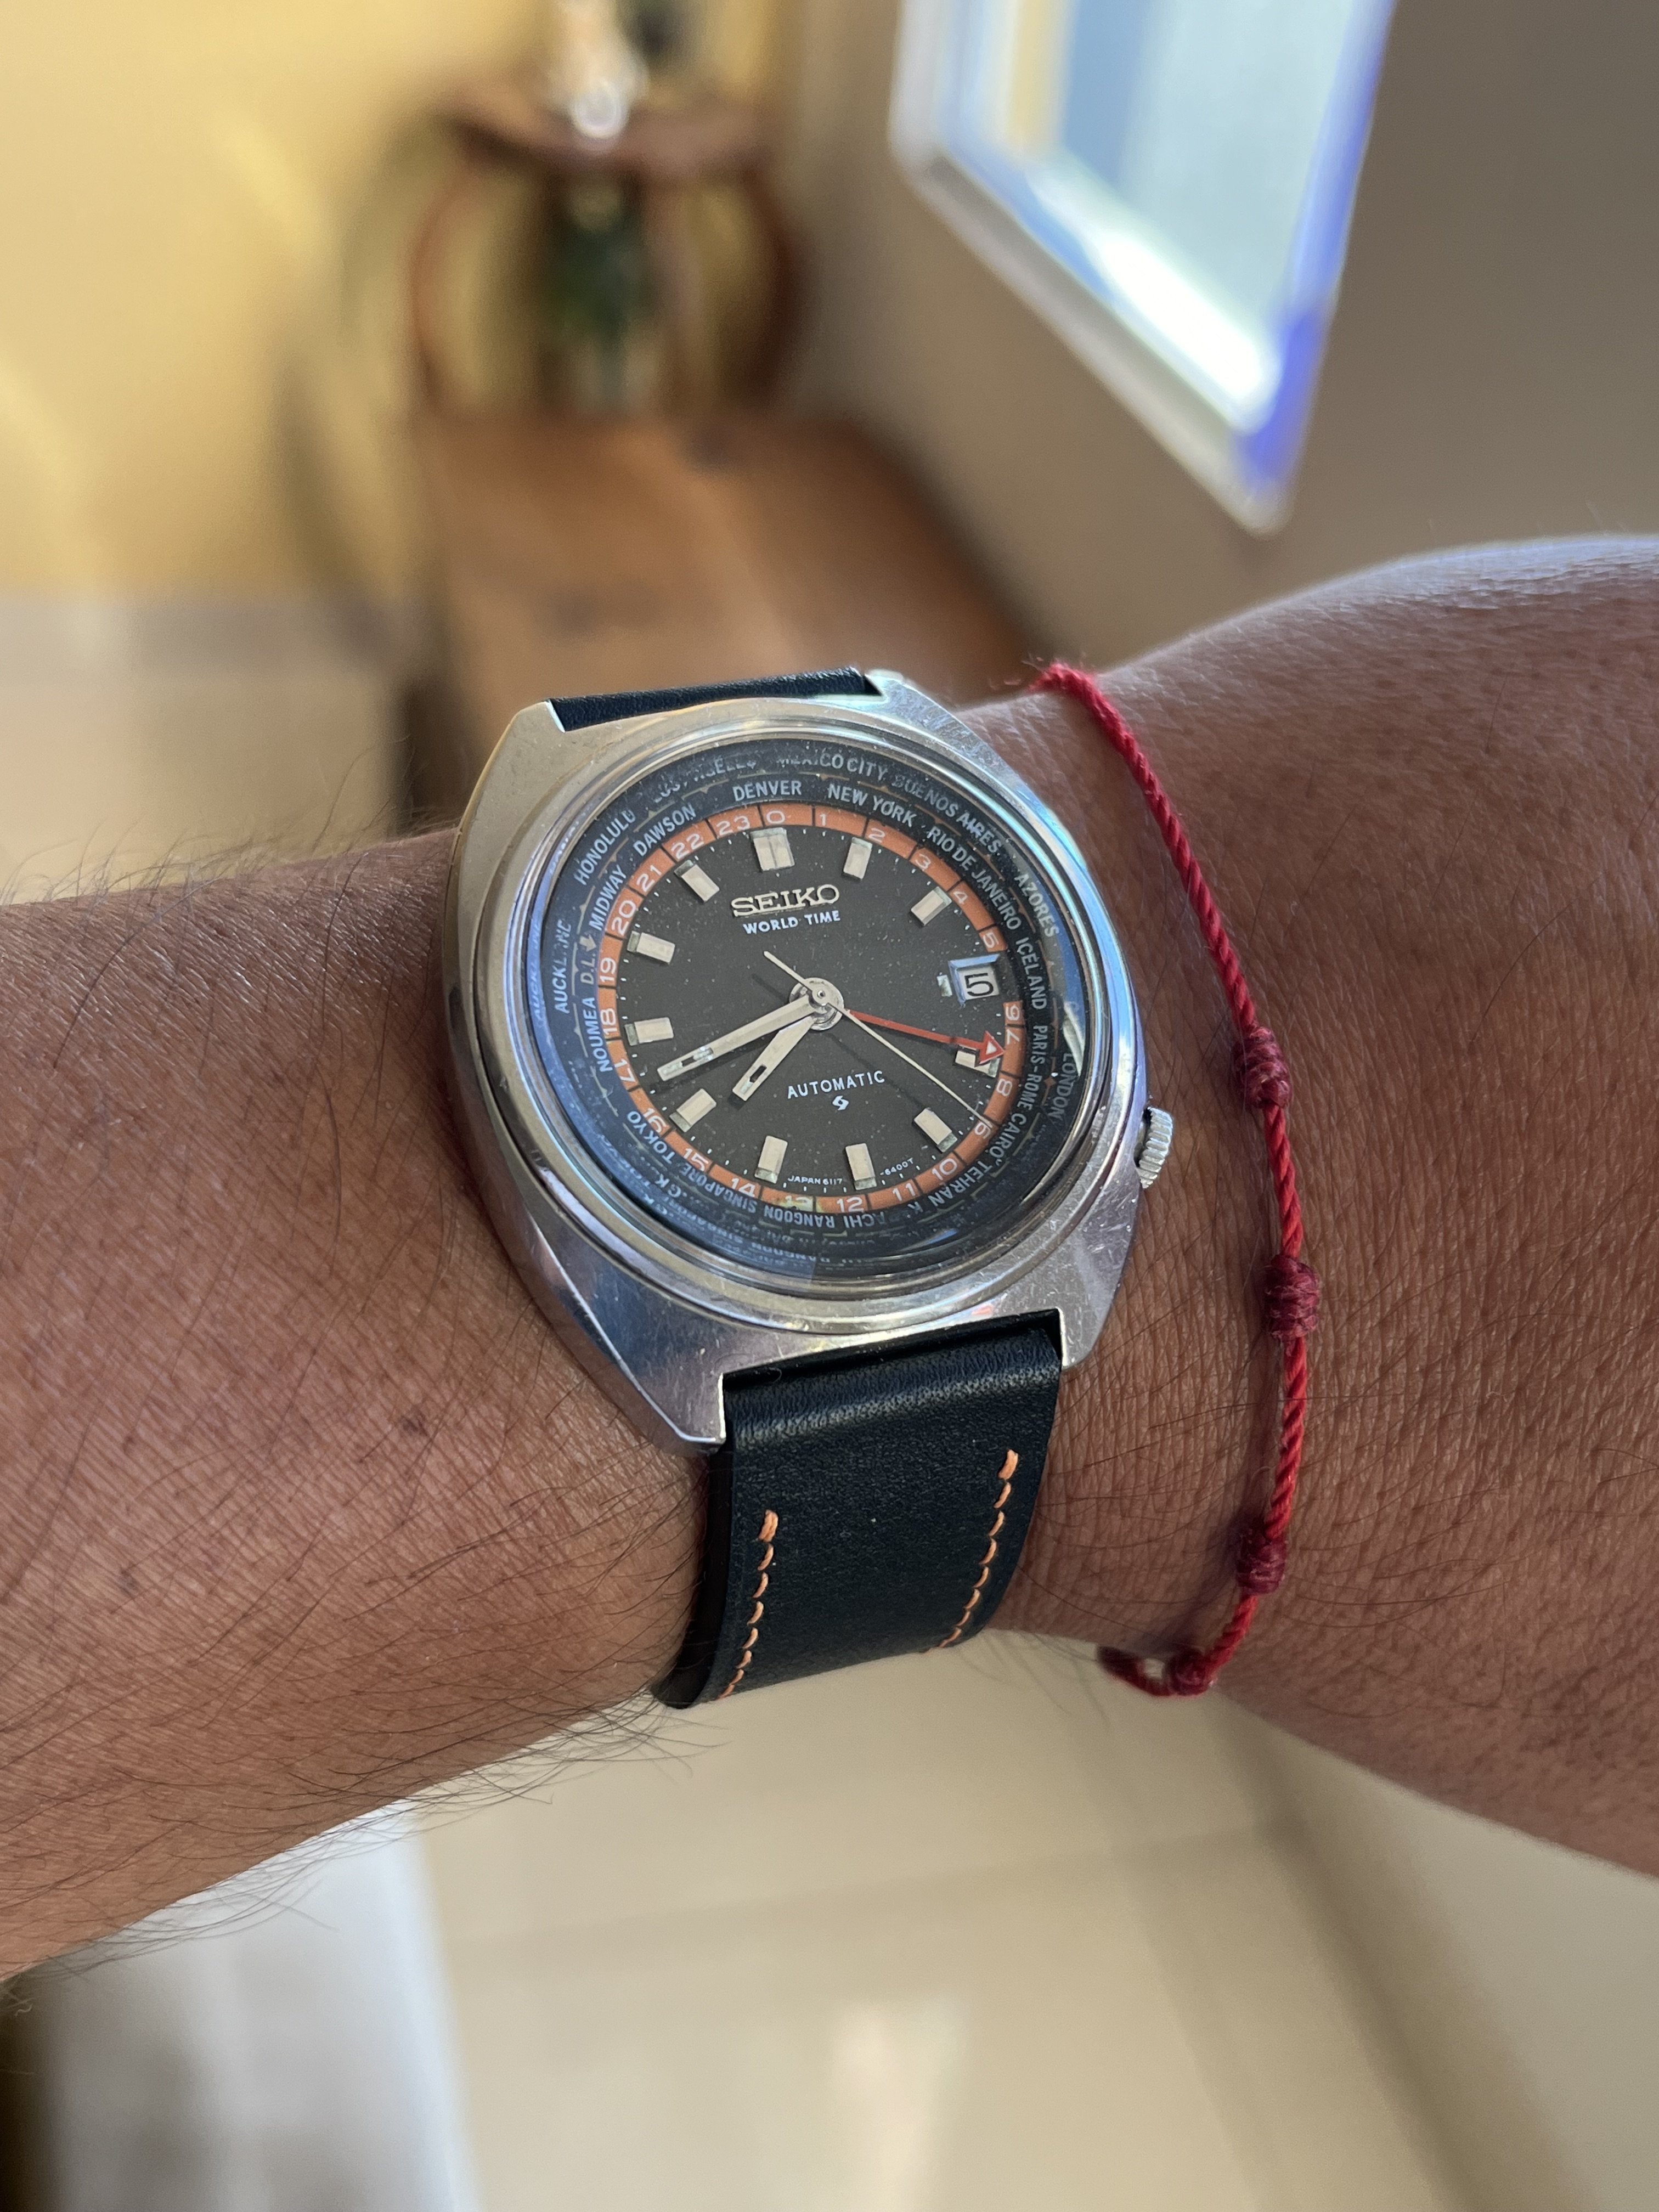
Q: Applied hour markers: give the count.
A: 11